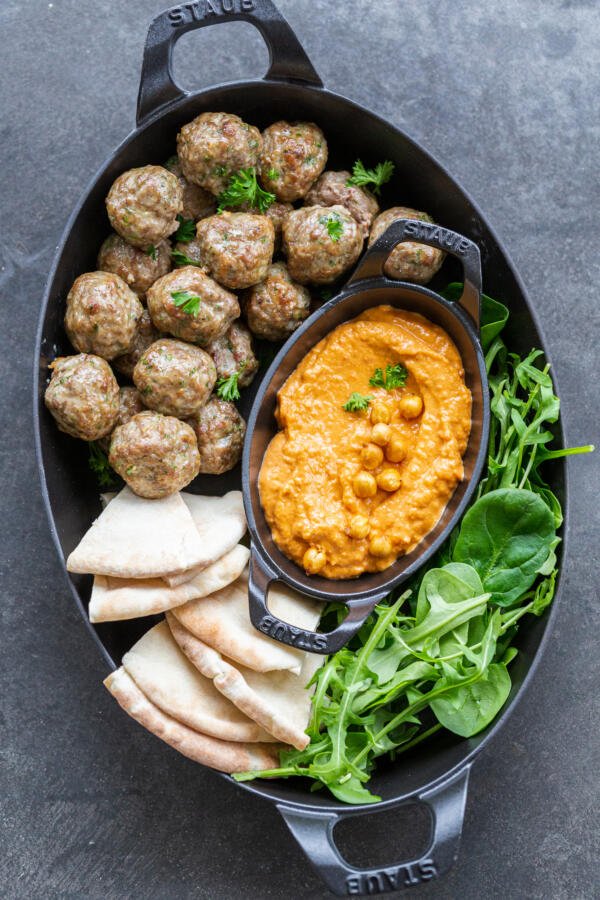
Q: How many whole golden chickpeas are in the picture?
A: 10